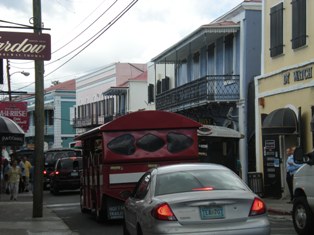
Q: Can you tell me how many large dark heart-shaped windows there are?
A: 2